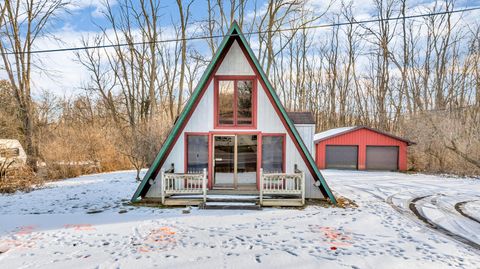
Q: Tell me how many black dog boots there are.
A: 0